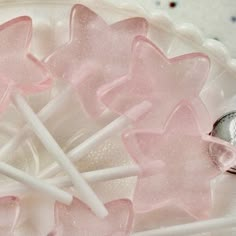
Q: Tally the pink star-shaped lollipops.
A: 6